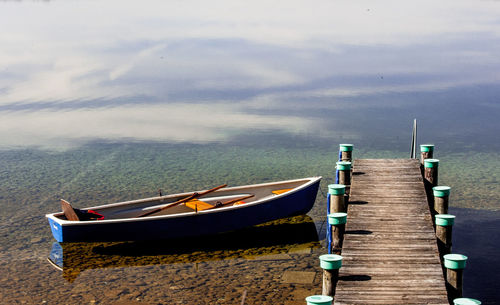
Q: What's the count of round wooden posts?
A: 12